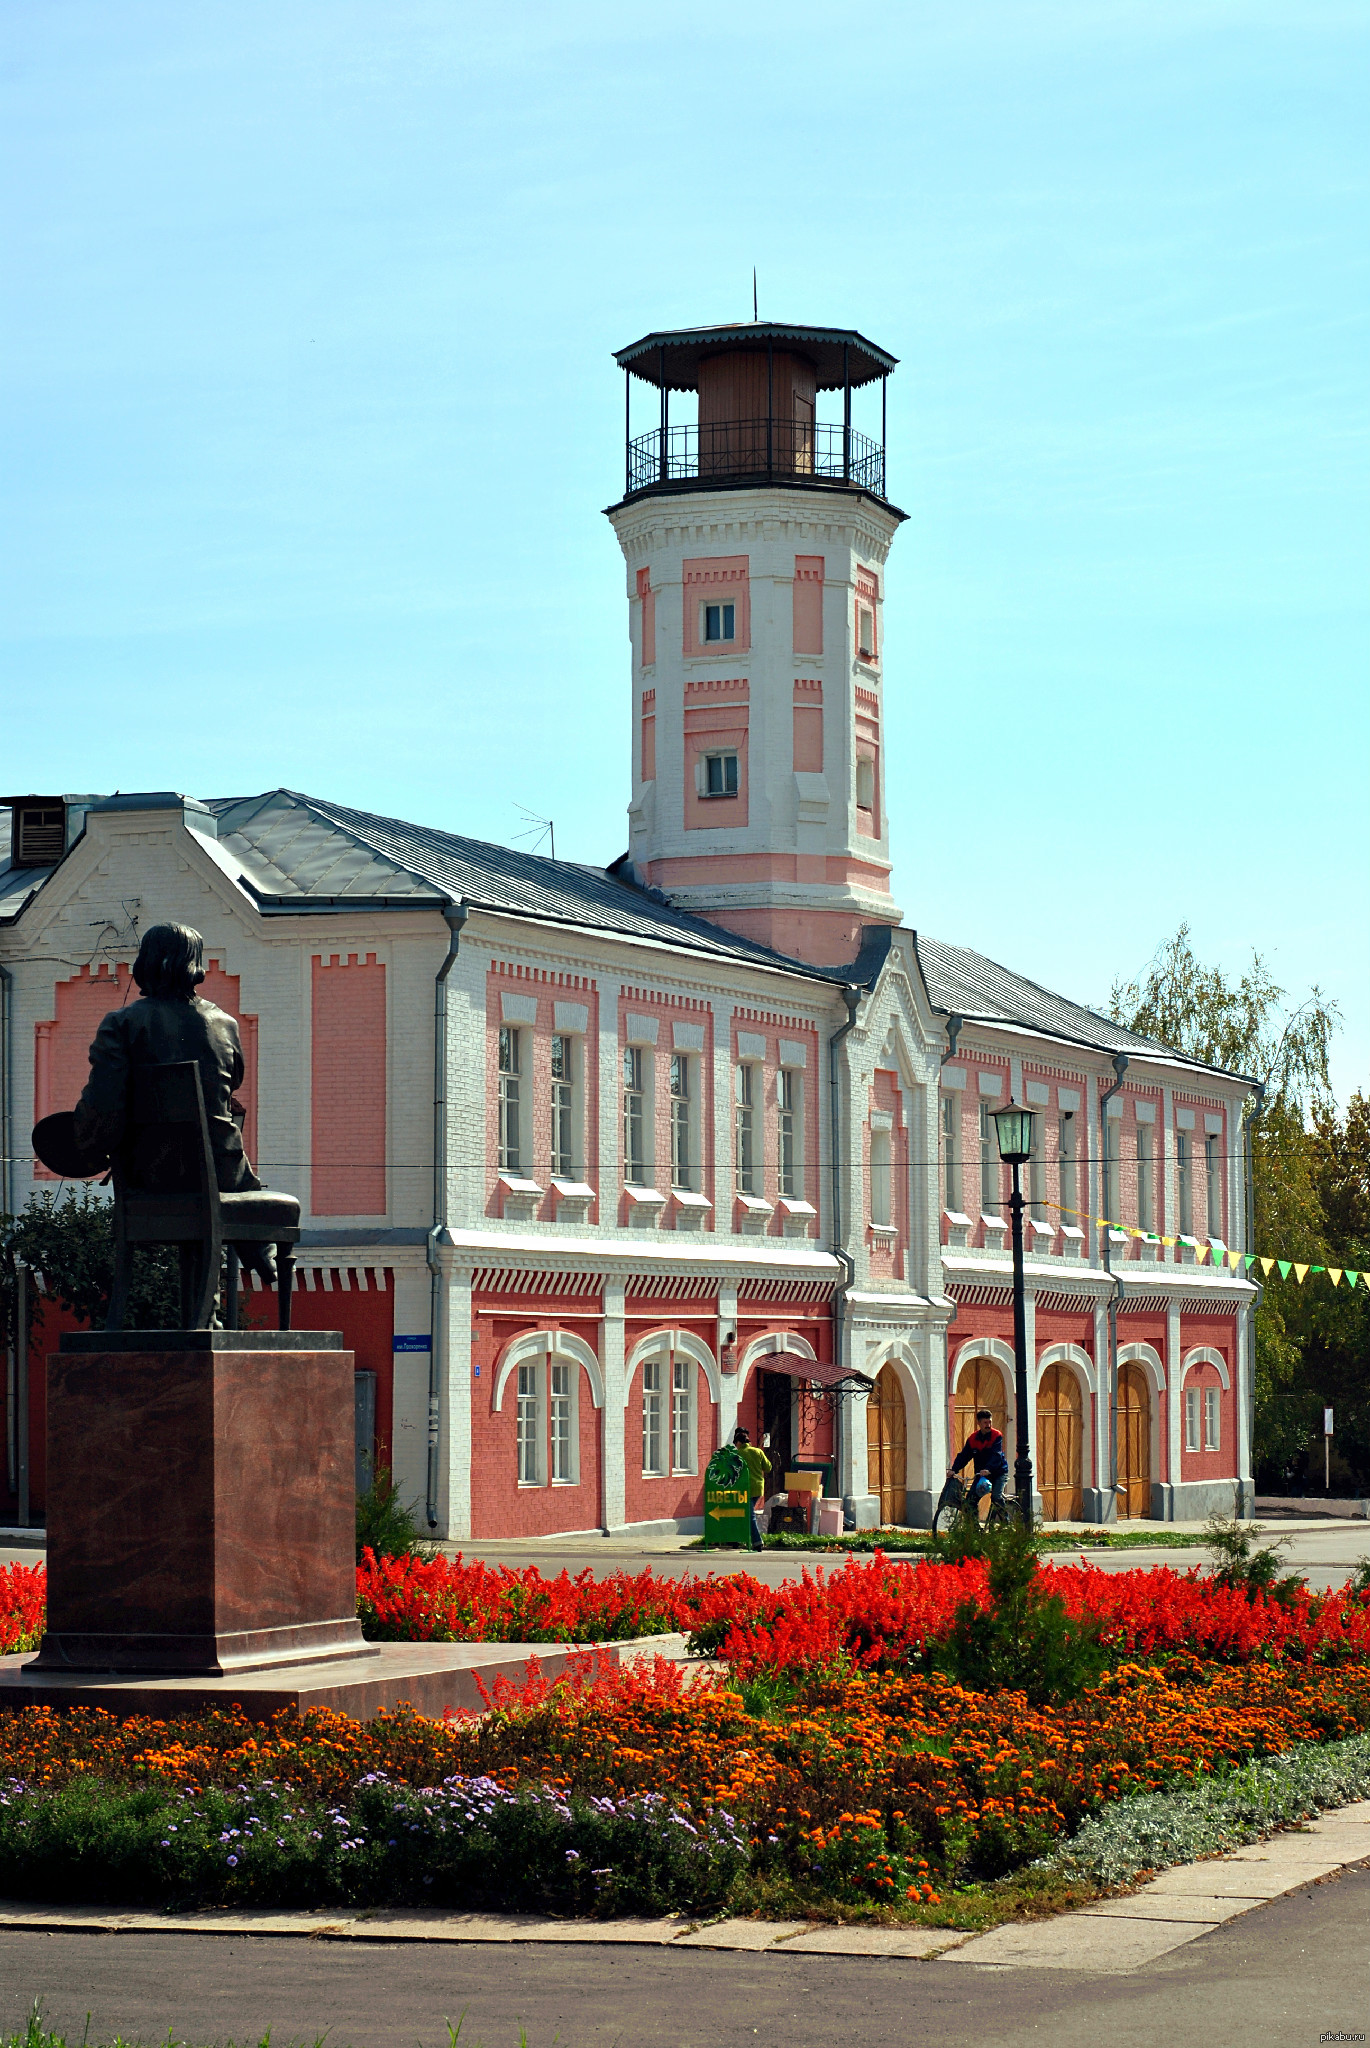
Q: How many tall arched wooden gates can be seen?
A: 4